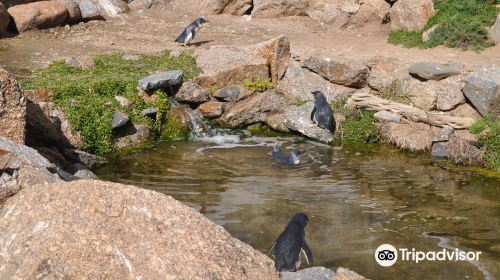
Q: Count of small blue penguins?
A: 4